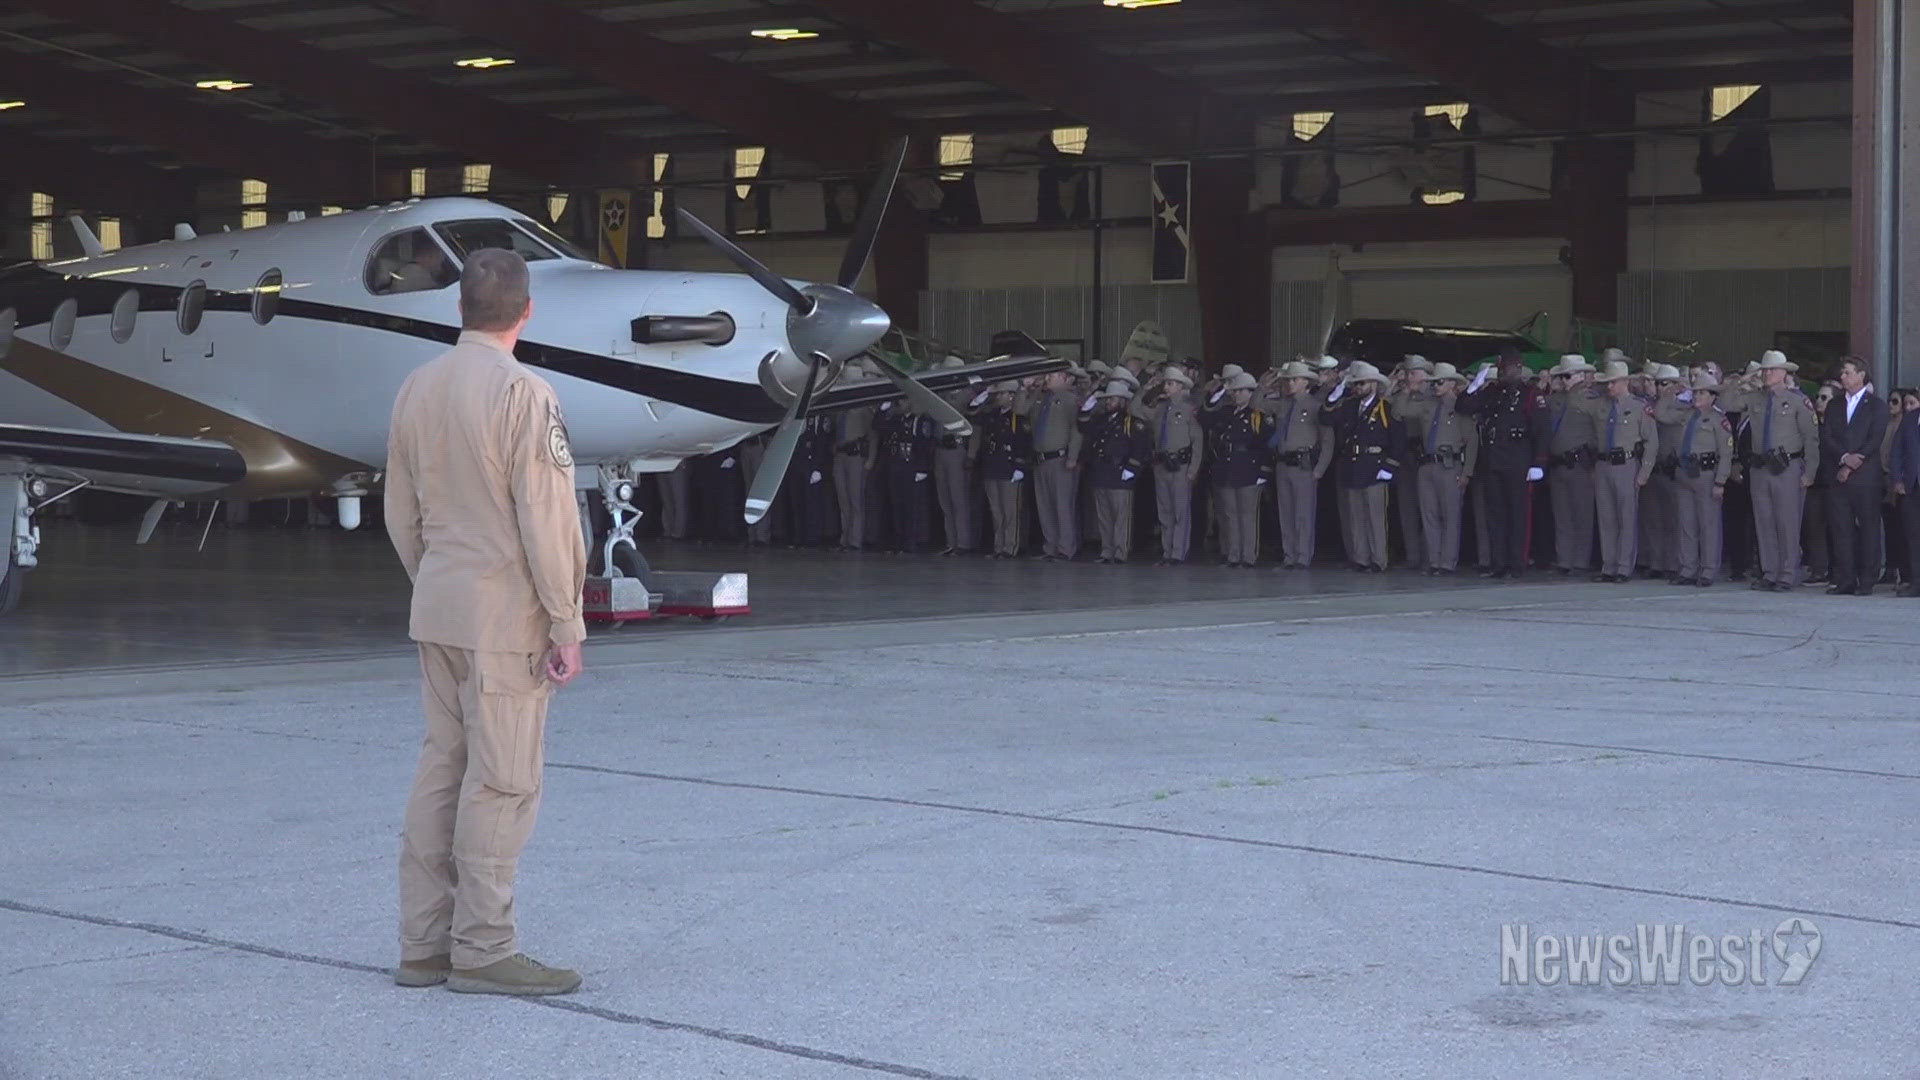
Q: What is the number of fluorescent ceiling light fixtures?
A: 5